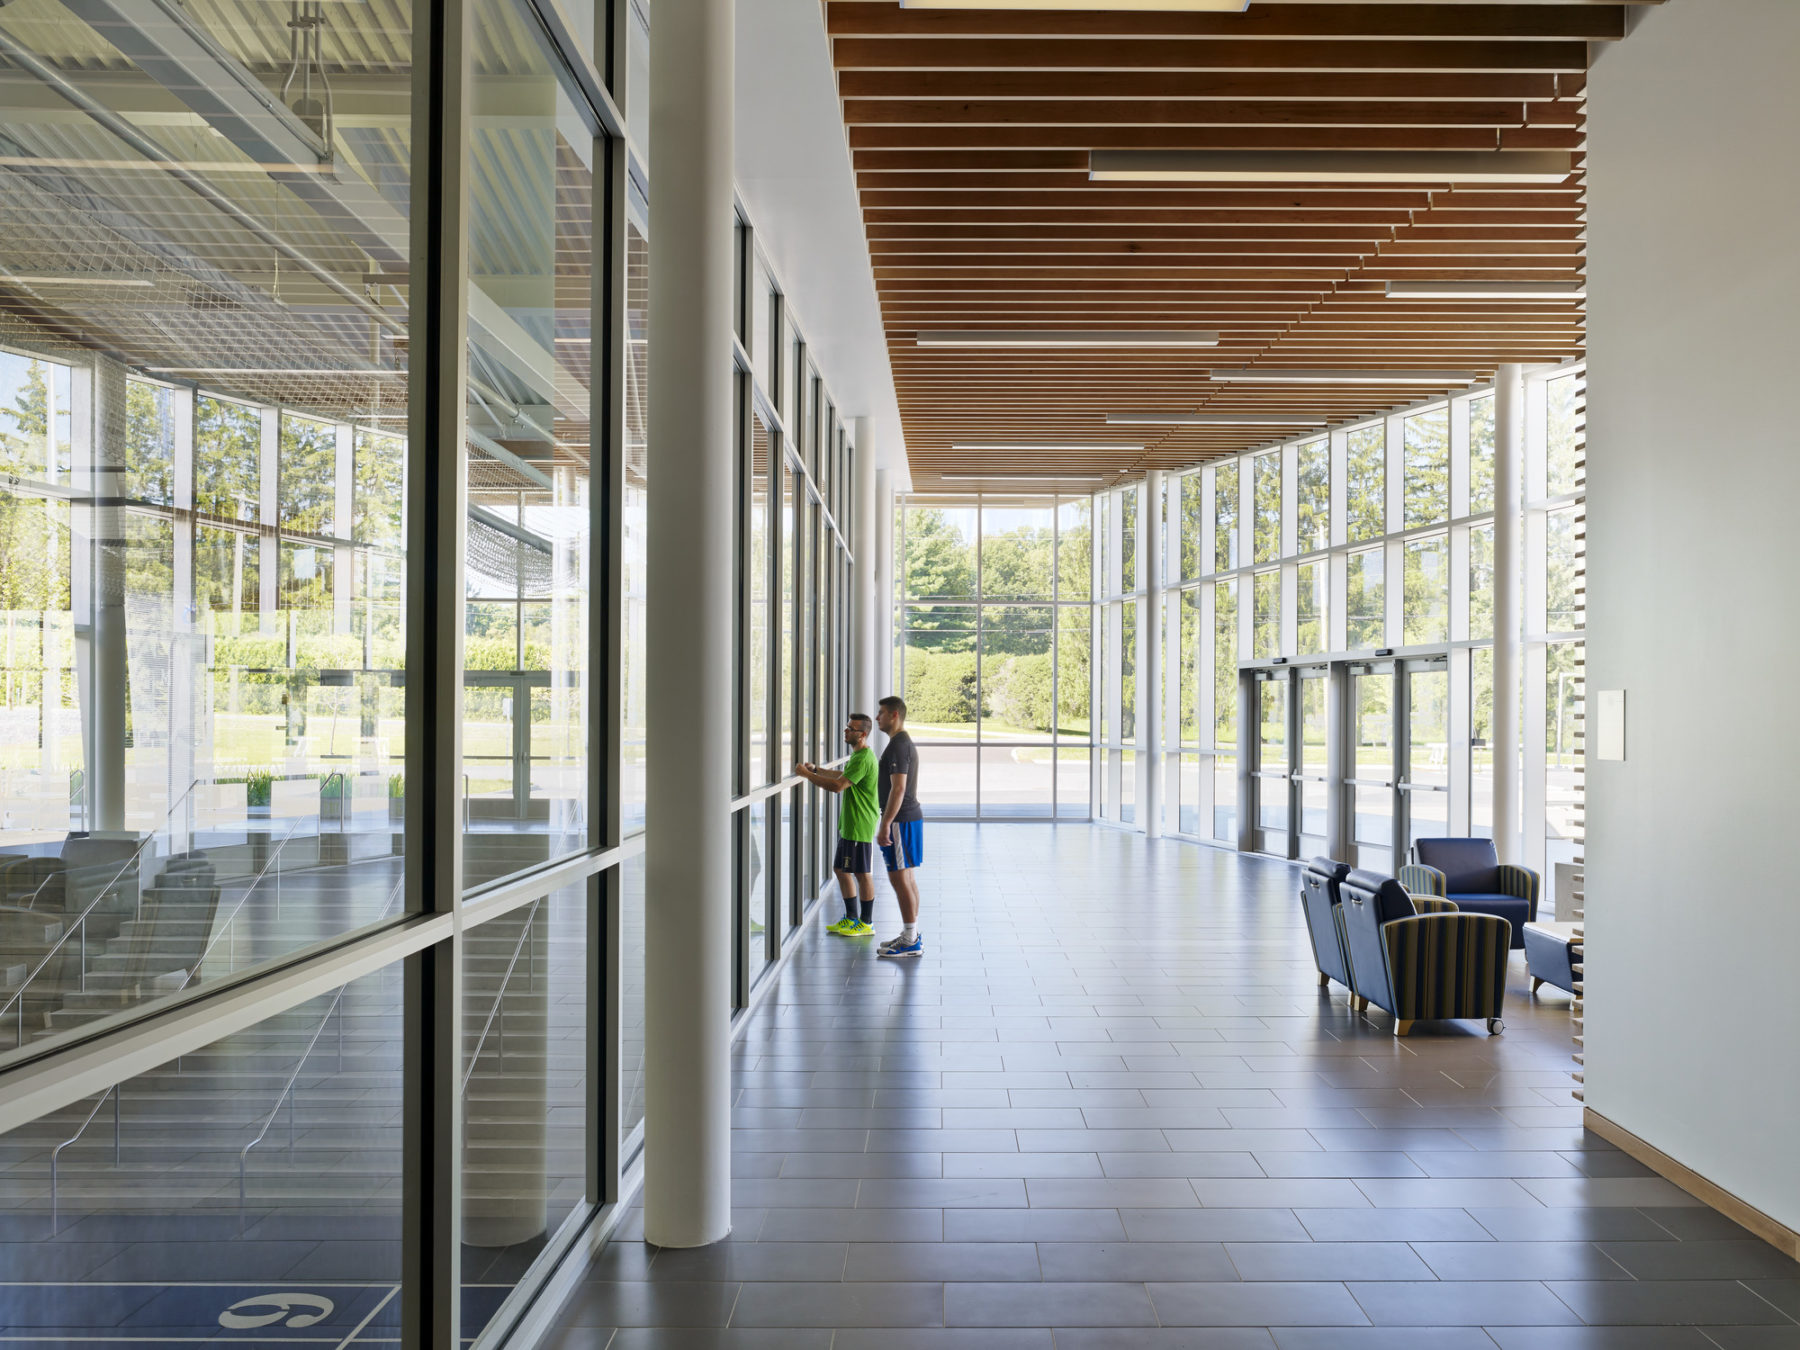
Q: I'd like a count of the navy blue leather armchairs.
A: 3